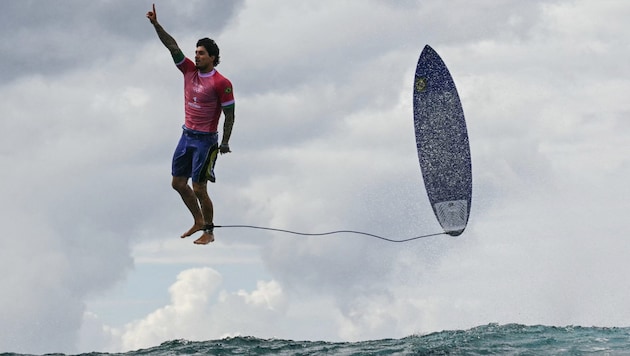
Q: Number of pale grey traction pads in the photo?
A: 1